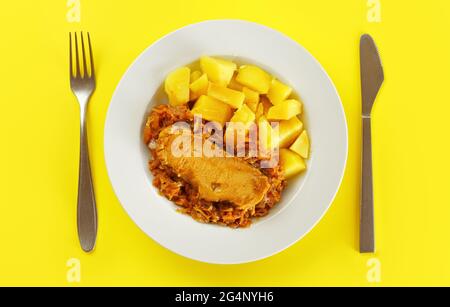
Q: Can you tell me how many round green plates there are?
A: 0